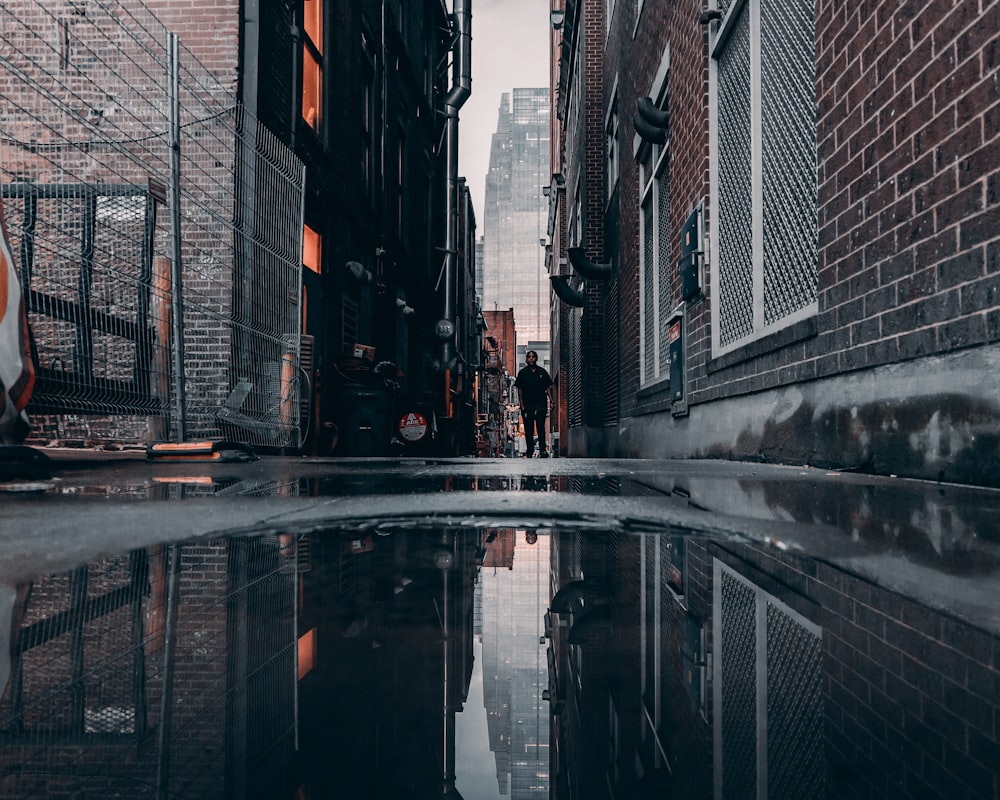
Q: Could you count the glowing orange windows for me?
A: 2